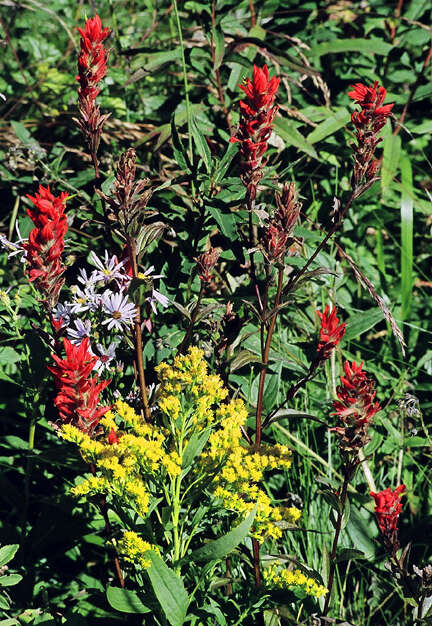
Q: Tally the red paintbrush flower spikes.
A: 8